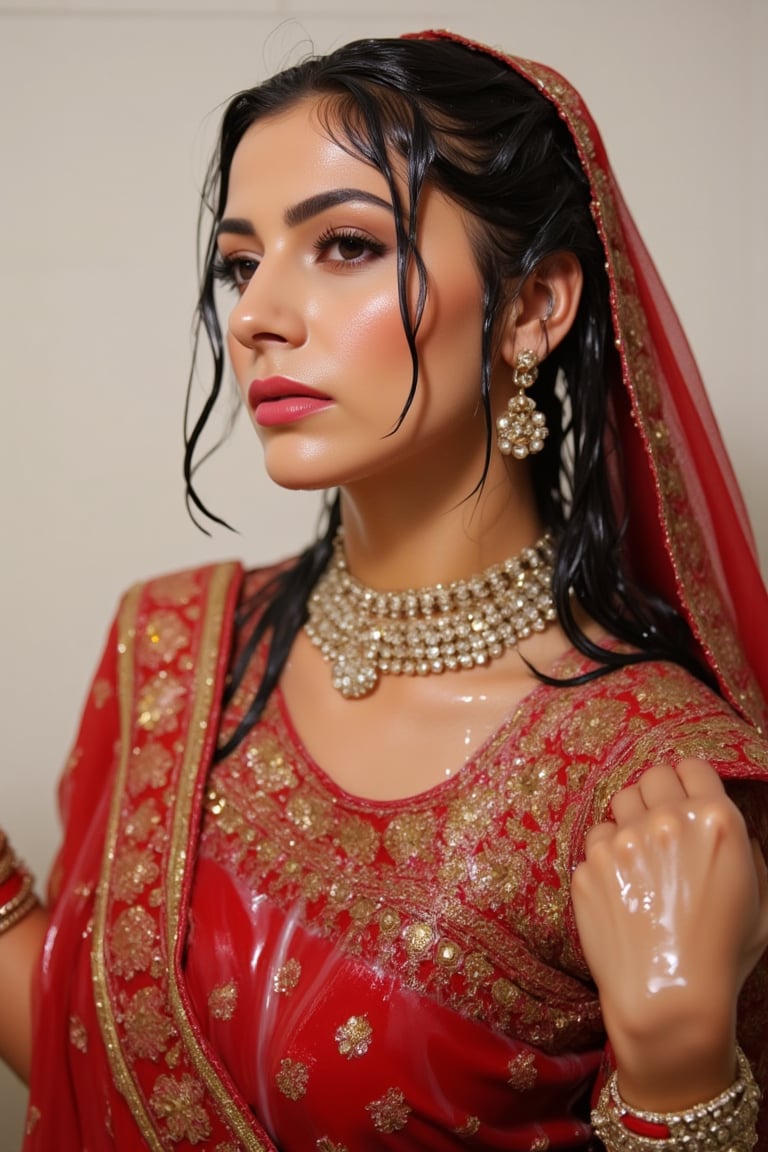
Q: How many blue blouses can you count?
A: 0